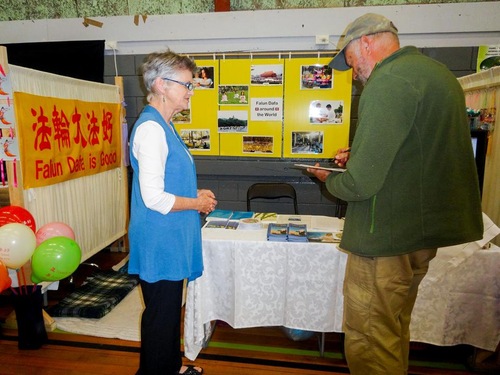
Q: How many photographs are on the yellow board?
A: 10